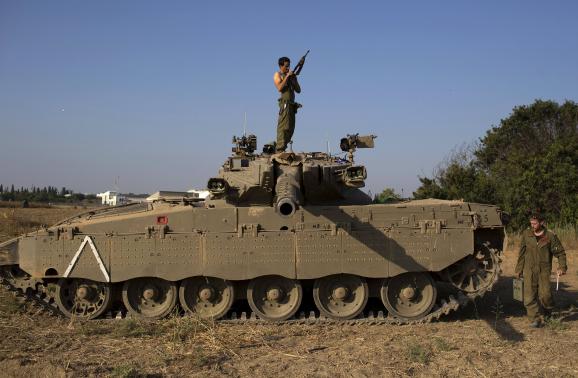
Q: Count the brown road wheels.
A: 6